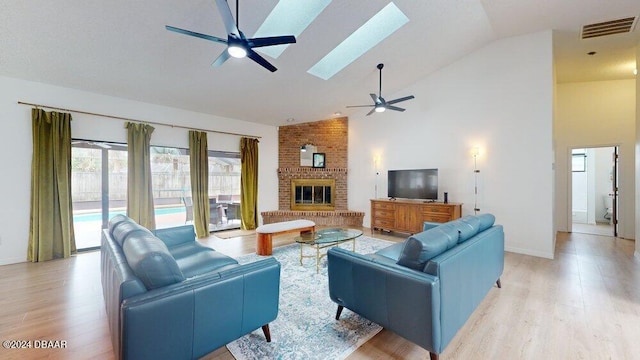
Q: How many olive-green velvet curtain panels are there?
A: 4